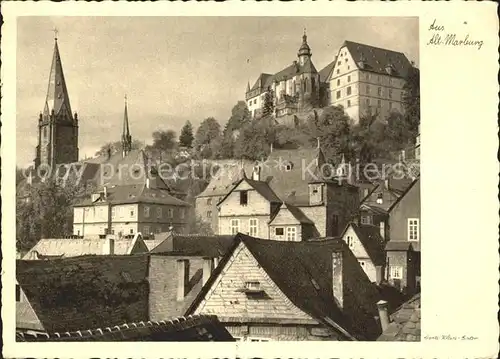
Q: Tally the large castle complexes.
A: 1